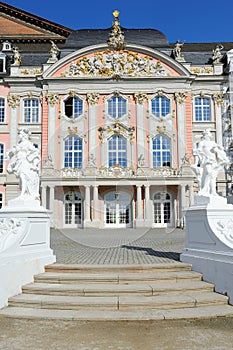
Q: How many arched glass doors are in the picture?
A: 3